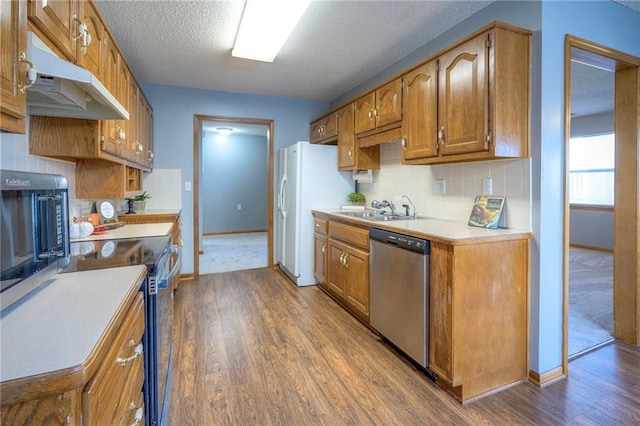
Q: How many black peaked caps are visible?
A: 0